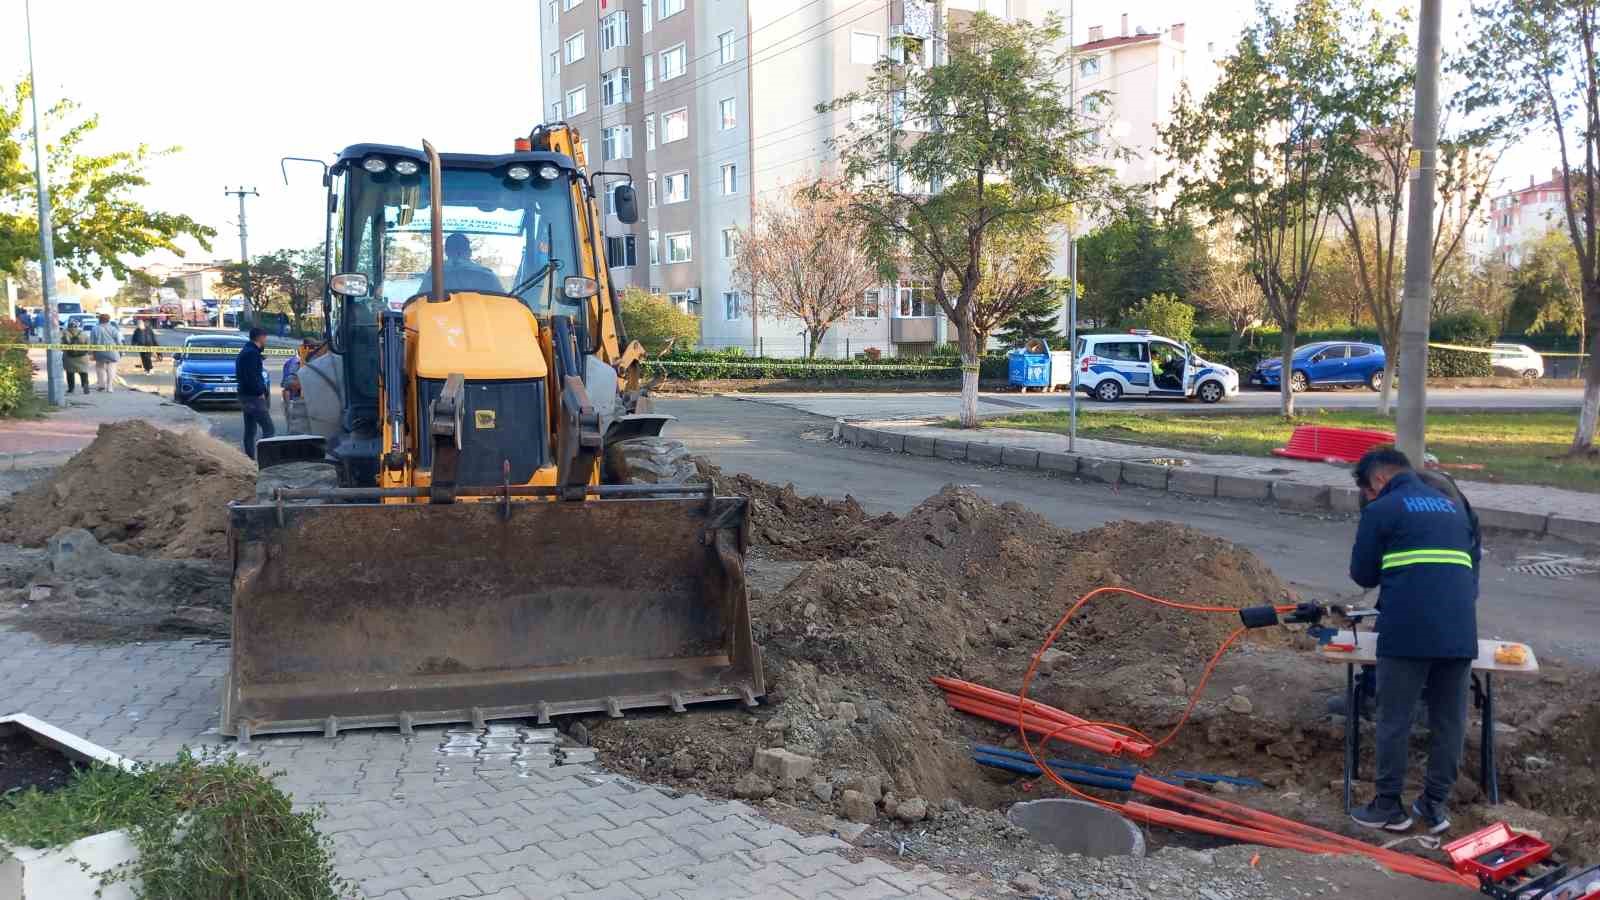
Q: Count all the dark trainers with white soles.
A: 2